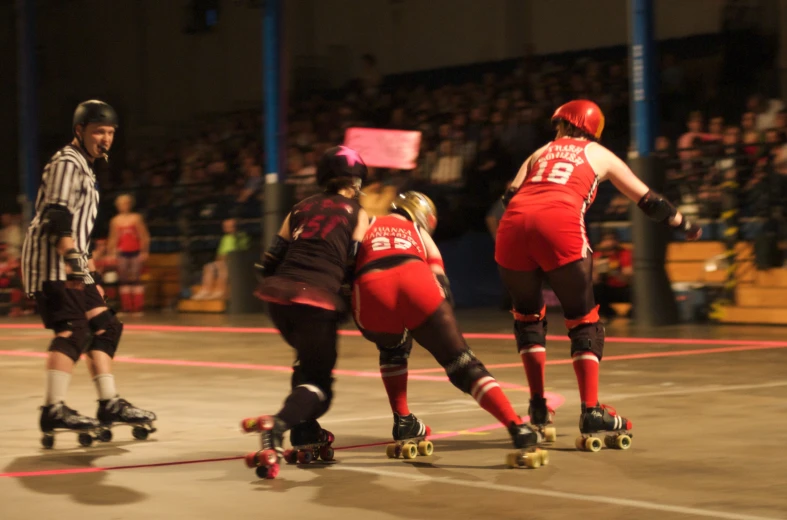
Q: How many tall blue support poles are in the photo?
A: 3